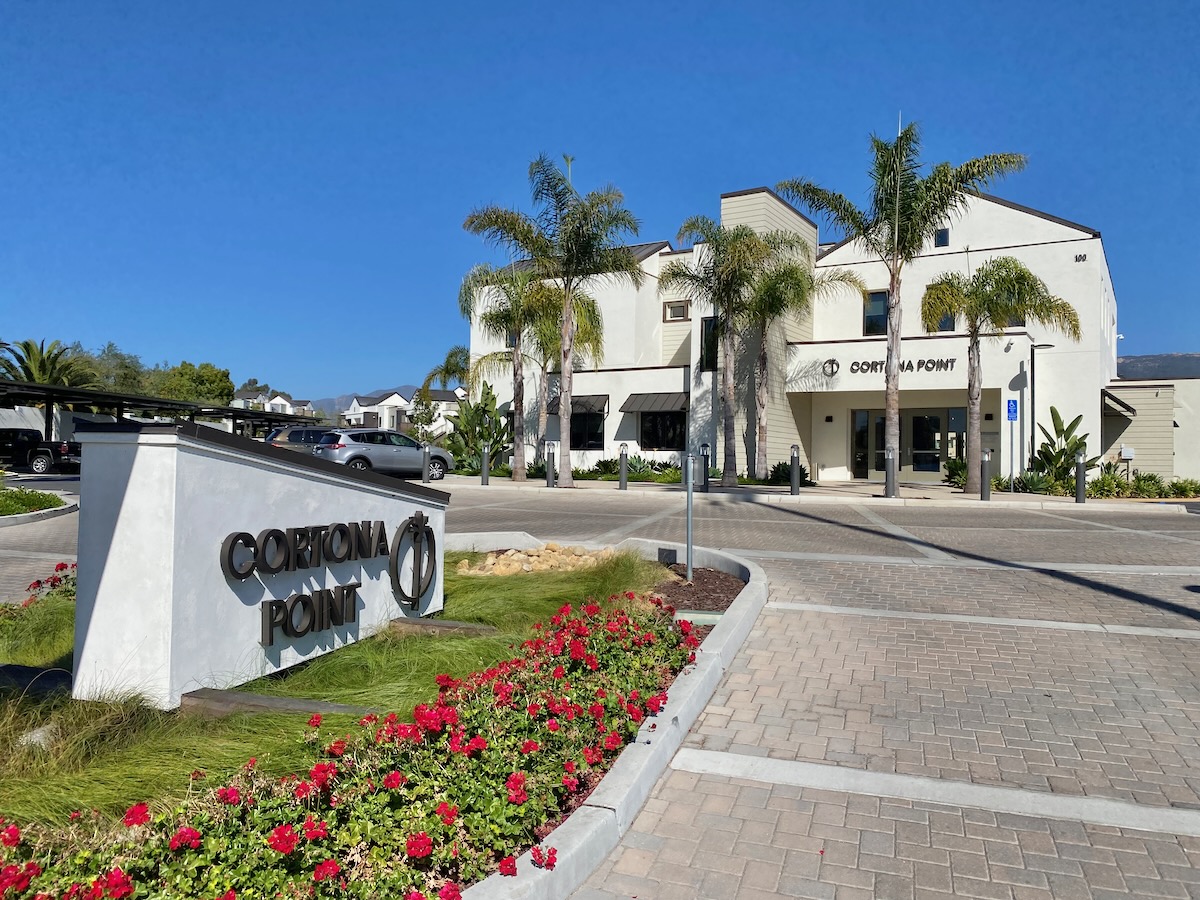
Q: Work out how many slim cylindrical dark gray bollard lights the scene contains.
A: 9